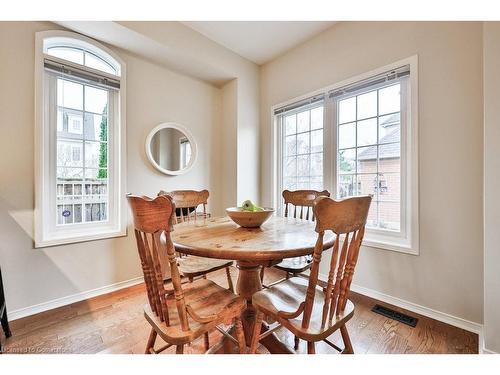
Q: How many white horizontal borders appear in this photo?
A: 2